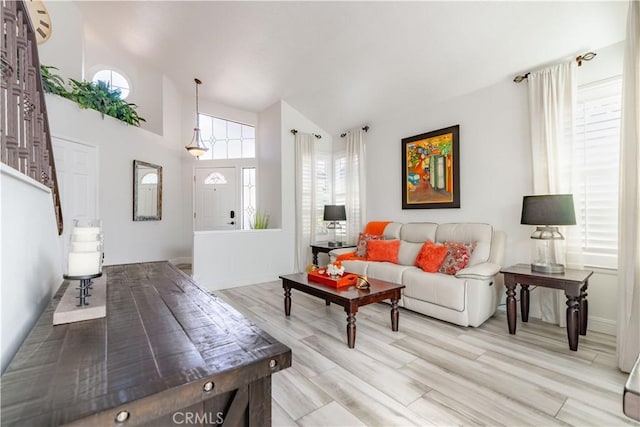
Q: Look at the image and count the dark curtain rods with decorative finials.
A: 3